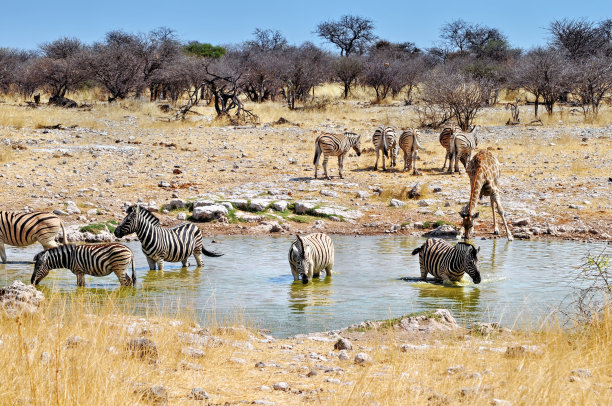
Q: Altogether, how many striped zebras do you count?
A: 10